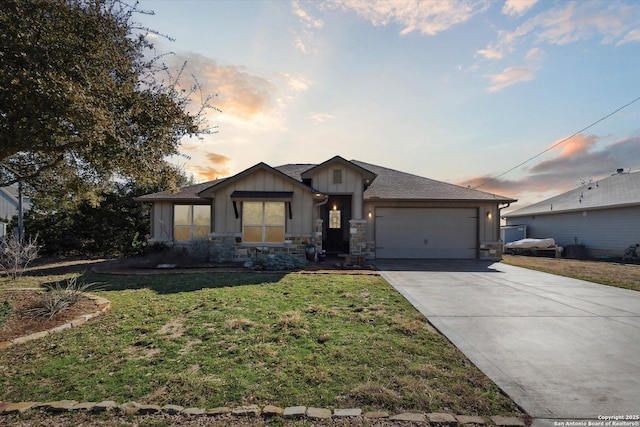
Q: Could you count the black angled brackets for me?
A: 2